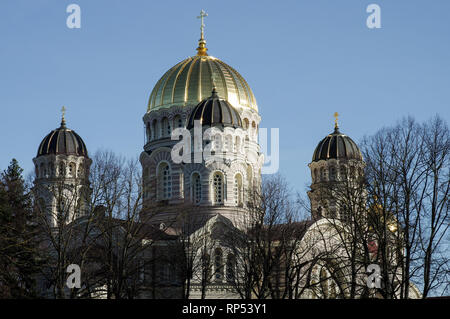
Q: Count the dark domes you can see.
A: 3